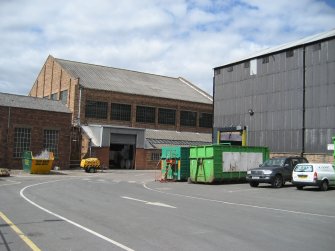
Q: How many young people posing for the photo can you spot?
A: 0